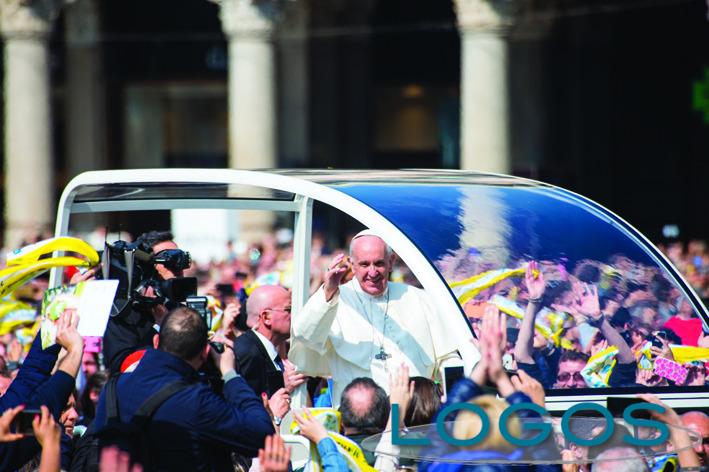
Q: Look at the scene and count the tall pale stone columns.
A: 3